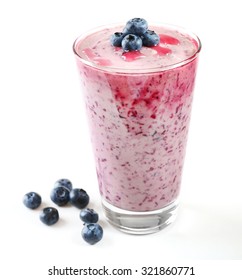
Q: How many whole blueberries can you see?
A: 11